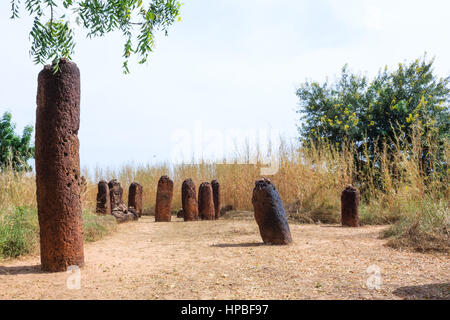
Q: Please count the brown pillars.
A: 10